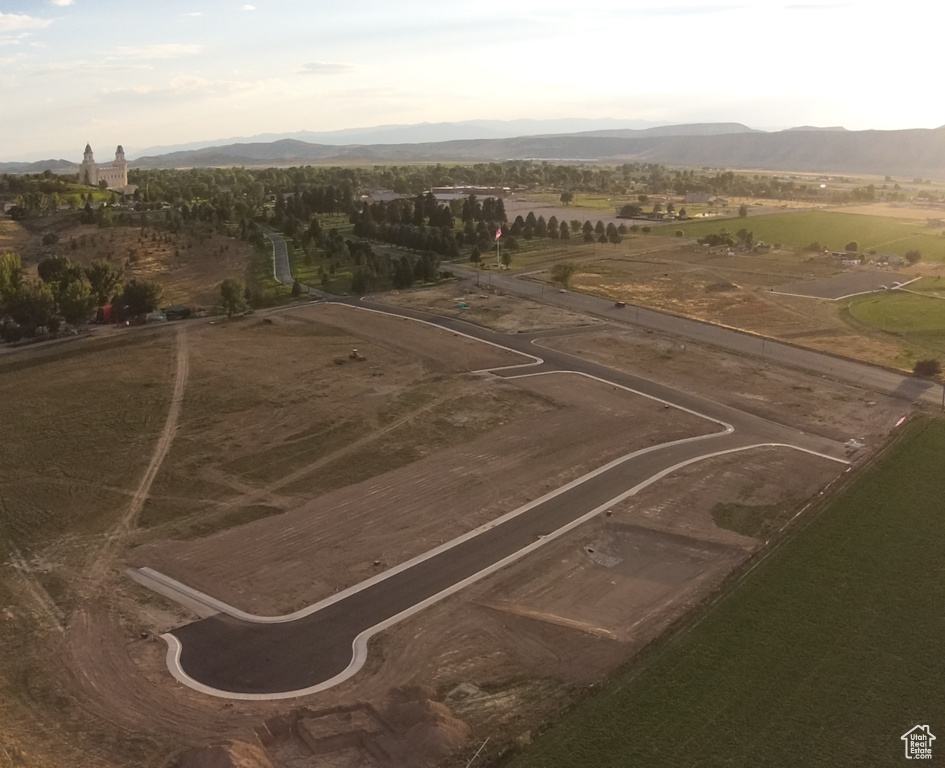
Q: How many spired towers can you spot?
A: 2